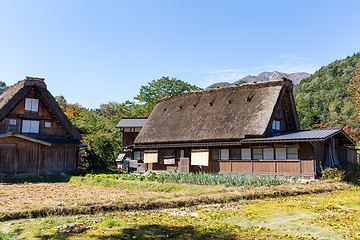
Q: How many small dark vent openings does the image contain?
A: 6